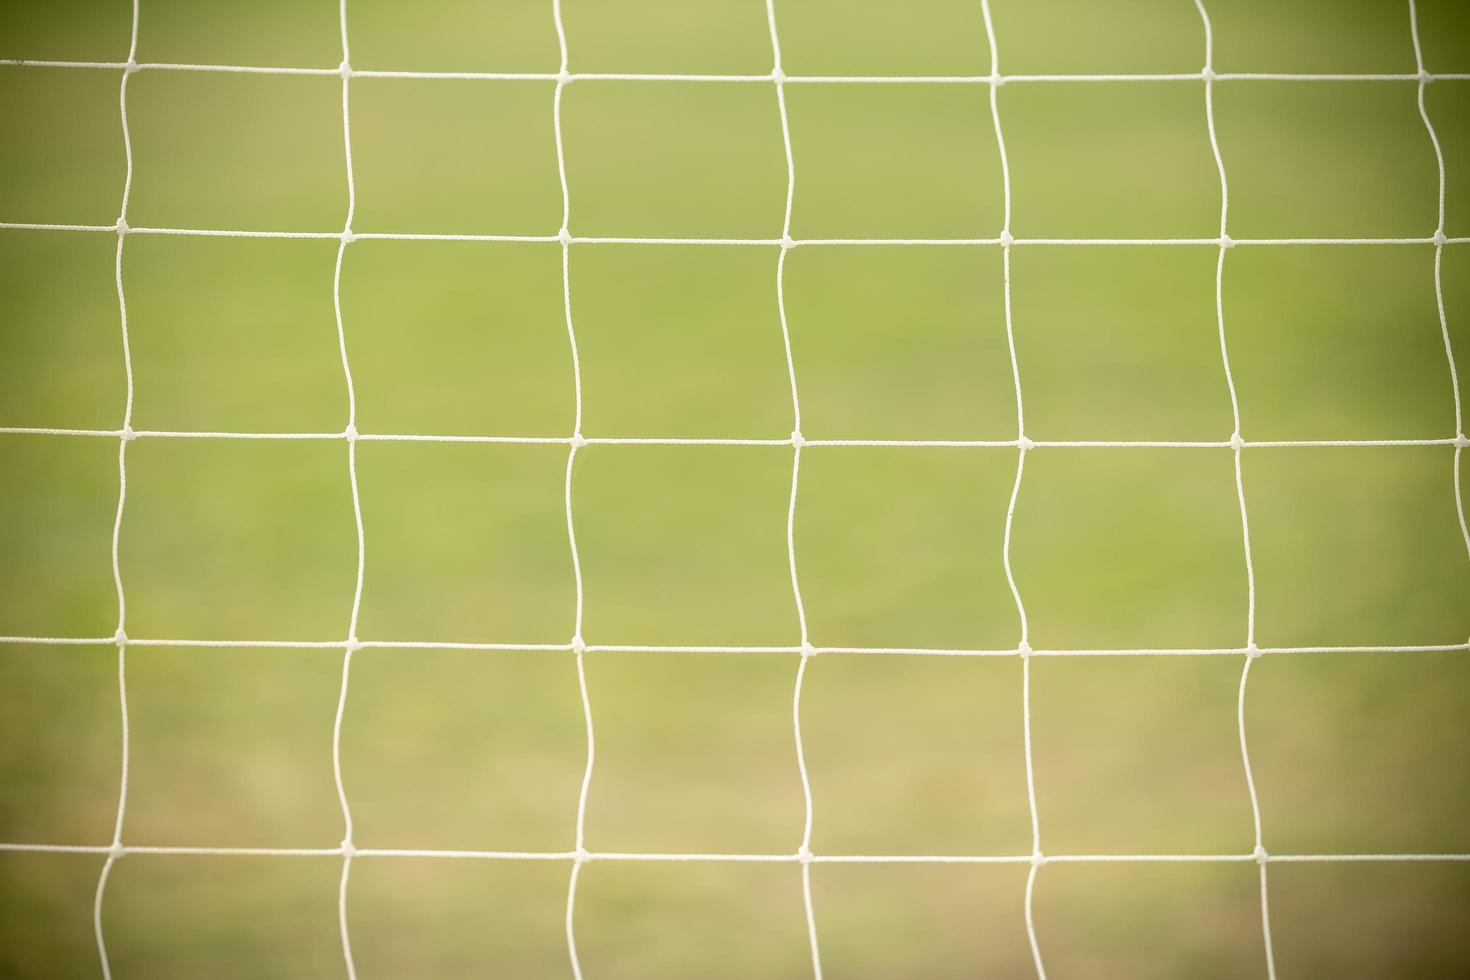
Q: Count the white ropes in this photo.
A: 12